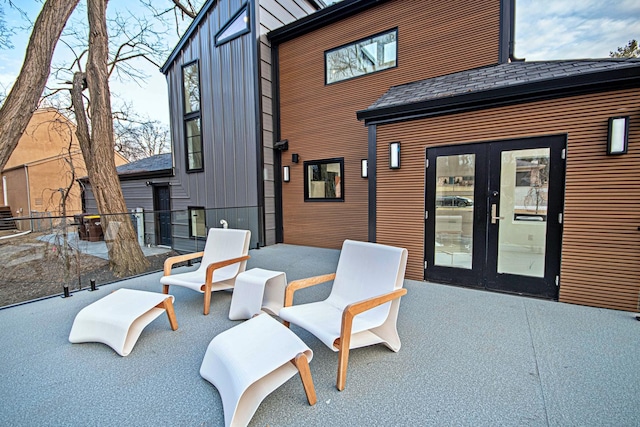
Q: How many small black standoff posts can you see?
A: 4